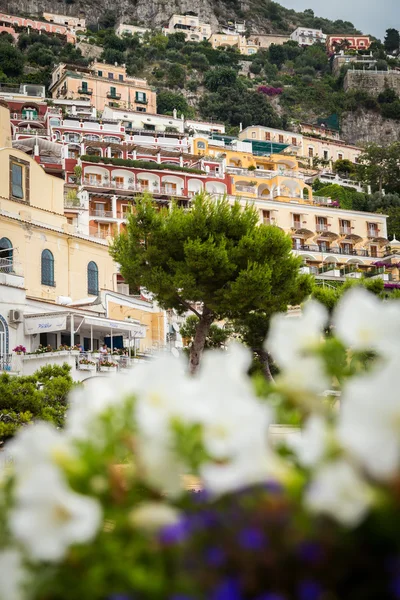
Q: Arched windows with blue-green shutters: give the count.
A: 3